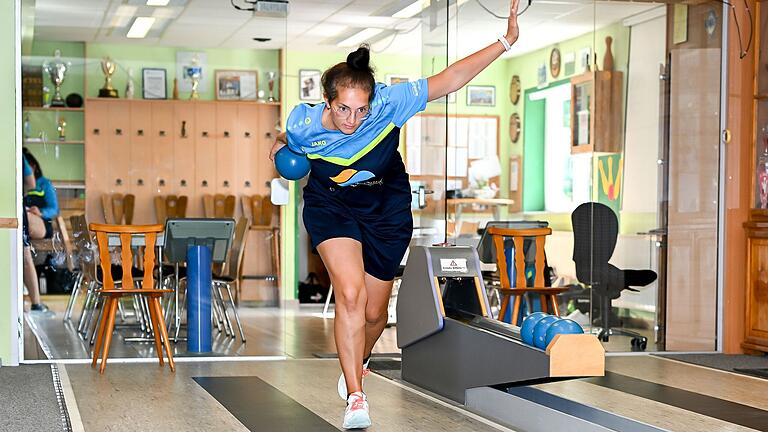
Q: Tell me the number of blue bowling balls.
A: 4